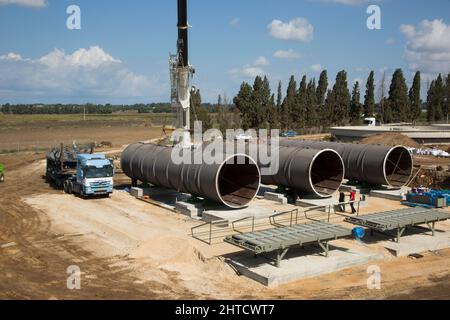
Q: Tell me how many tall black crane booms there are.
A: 1